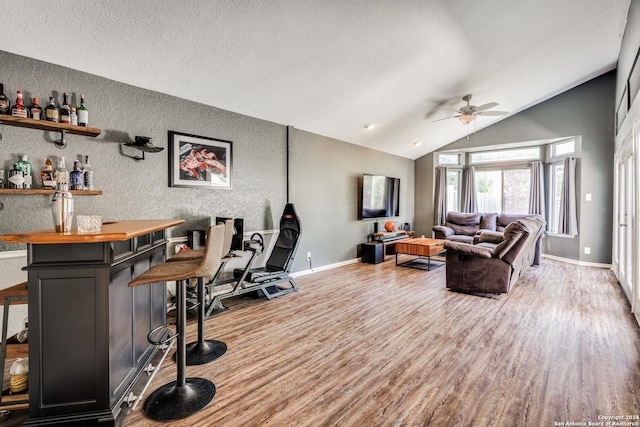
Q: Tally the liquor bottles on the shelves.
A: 14